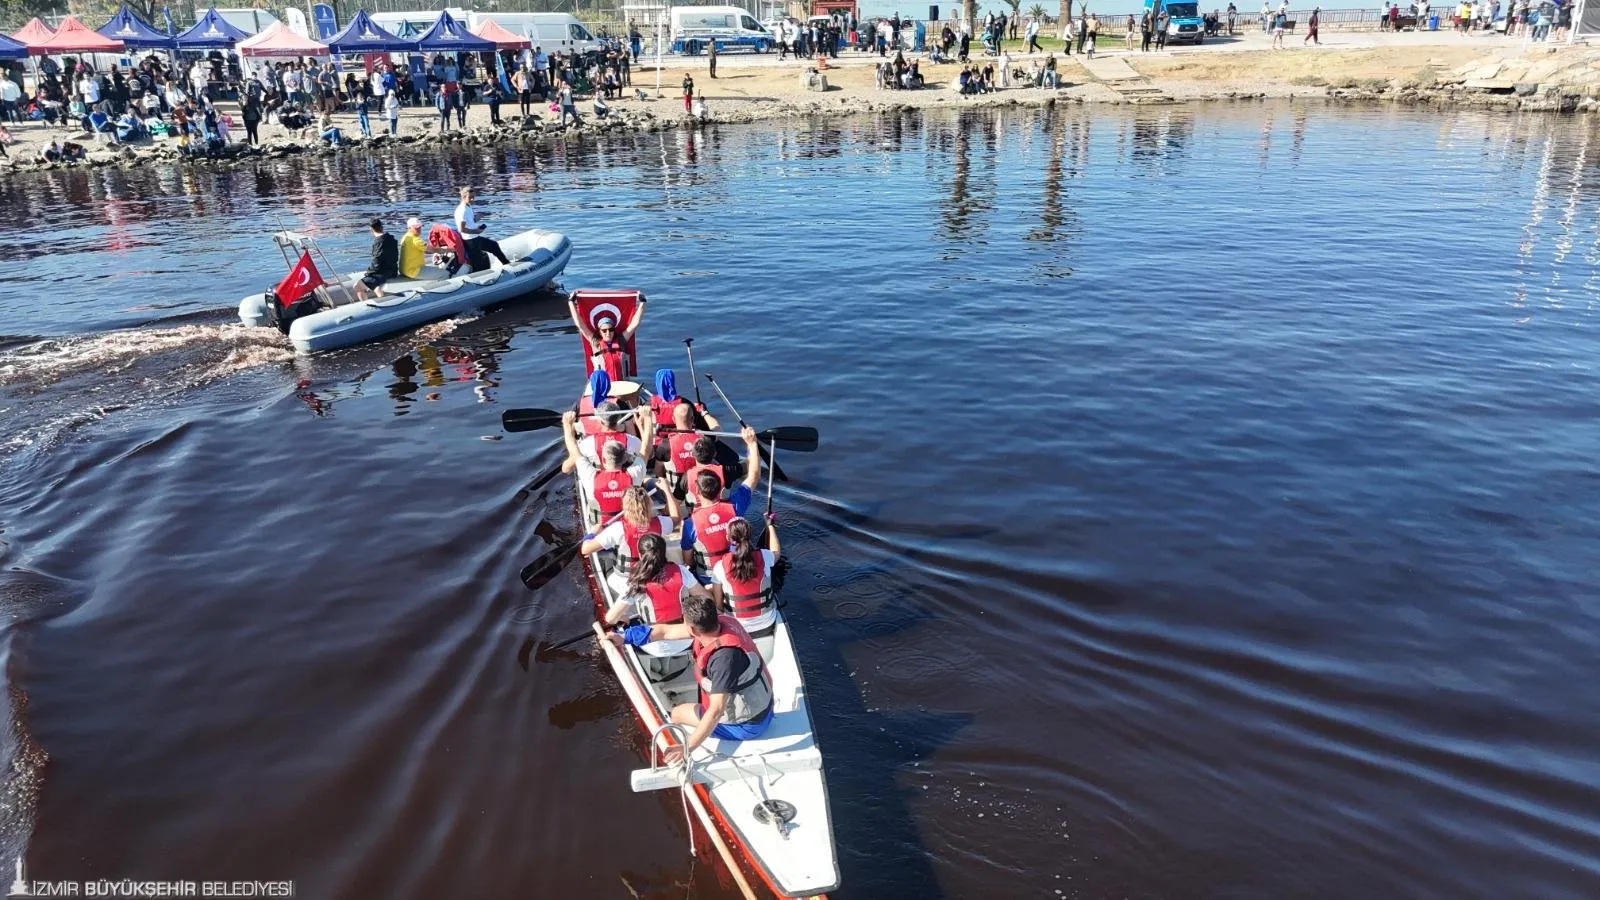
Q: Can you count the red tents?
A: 4